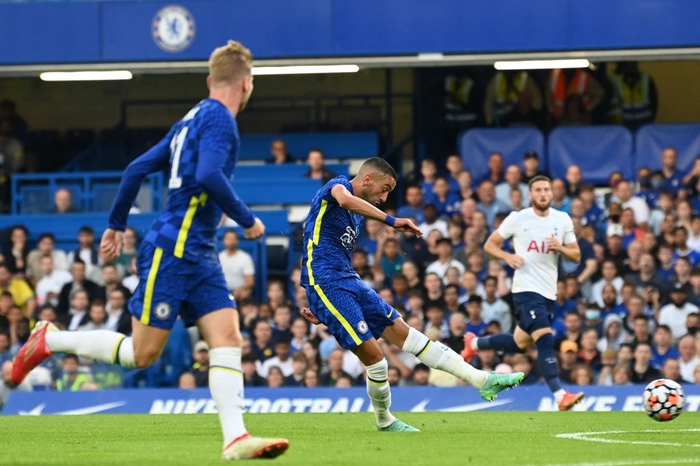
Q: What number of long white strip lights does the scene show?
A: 3